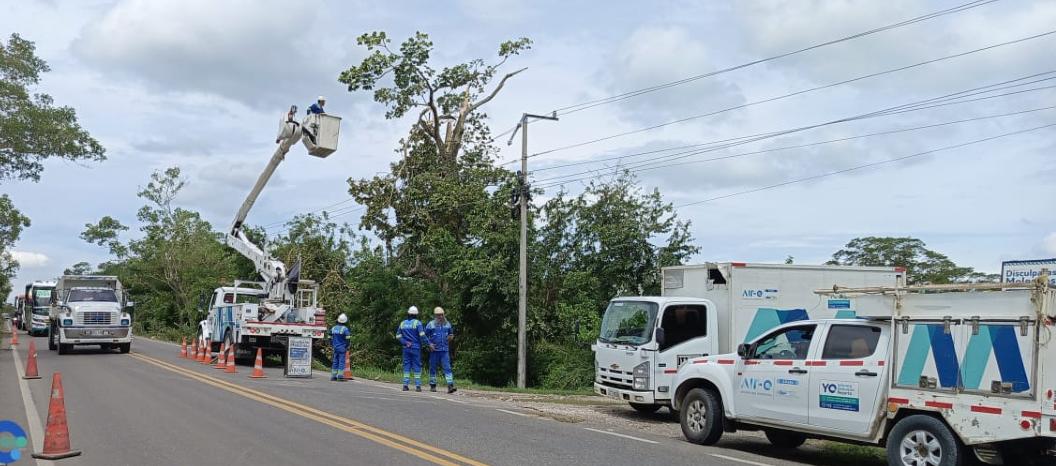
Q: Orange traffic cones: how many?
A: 11